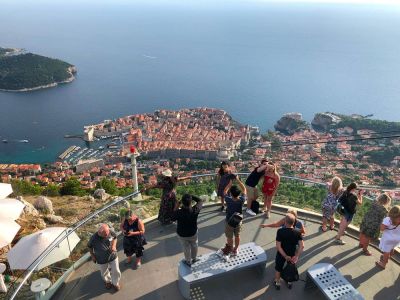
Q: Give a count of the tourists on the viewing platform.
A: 14